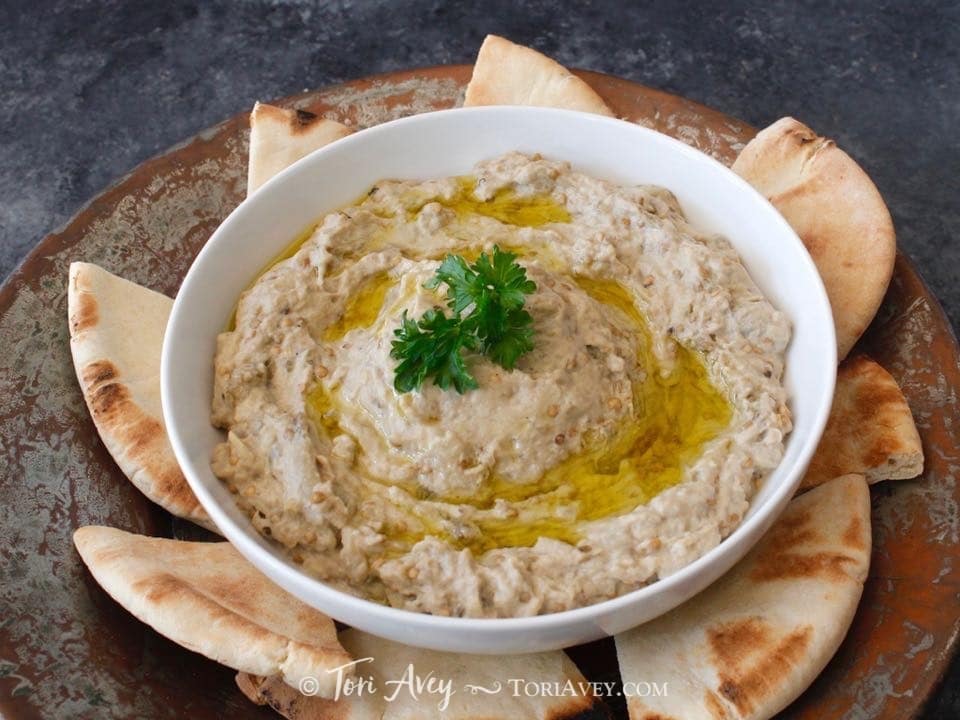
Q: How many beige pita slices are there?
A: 8